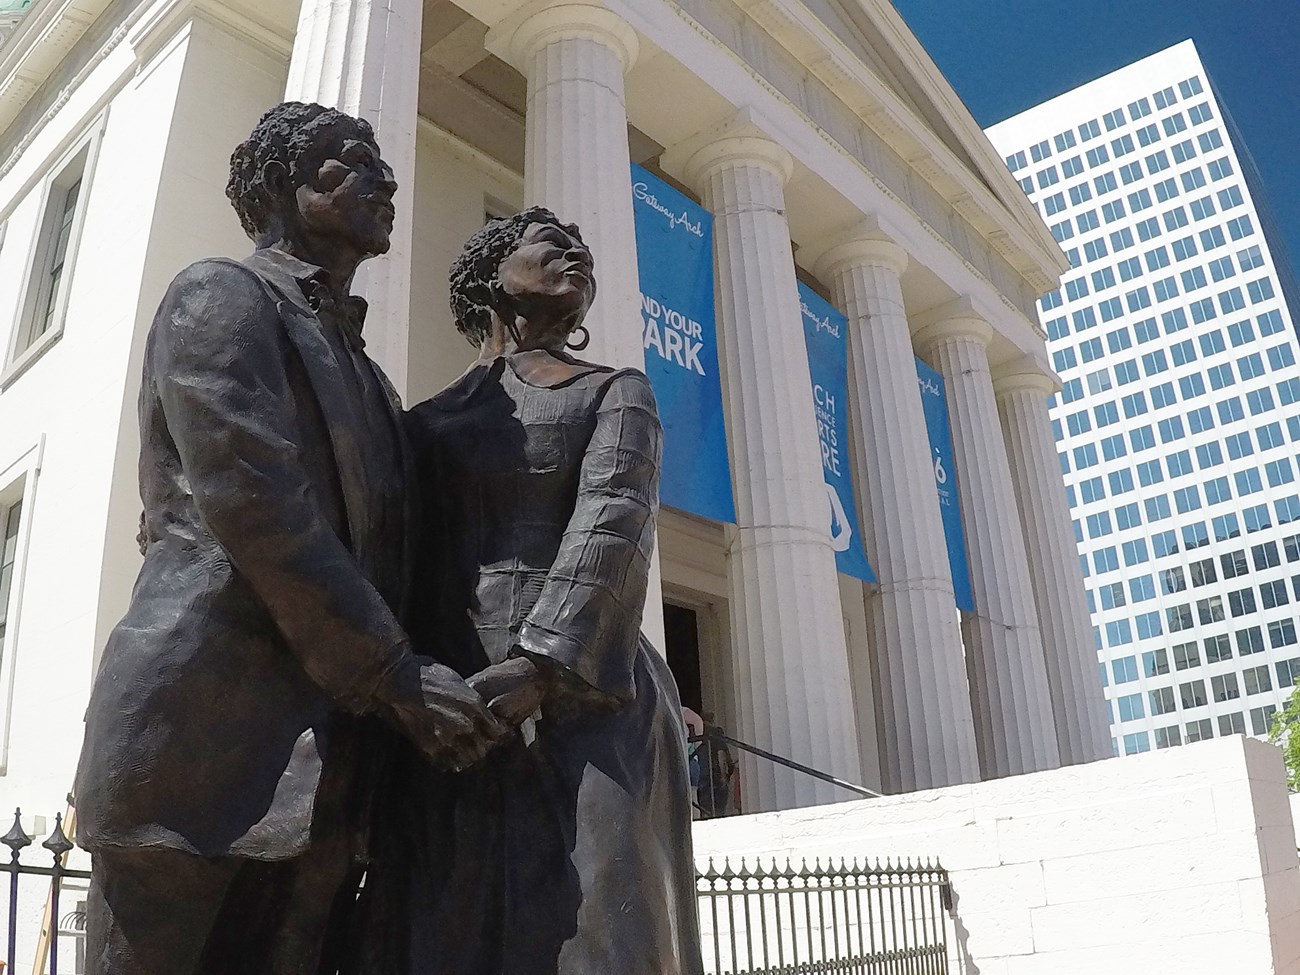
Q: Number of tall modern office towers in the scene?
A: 1